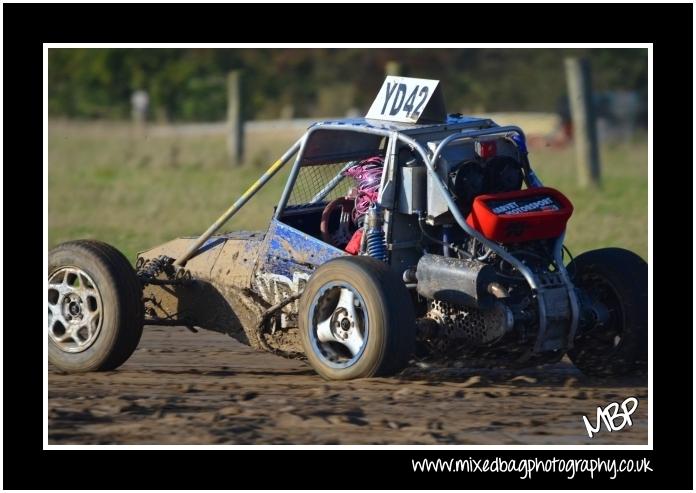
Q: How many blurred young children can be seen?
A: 0